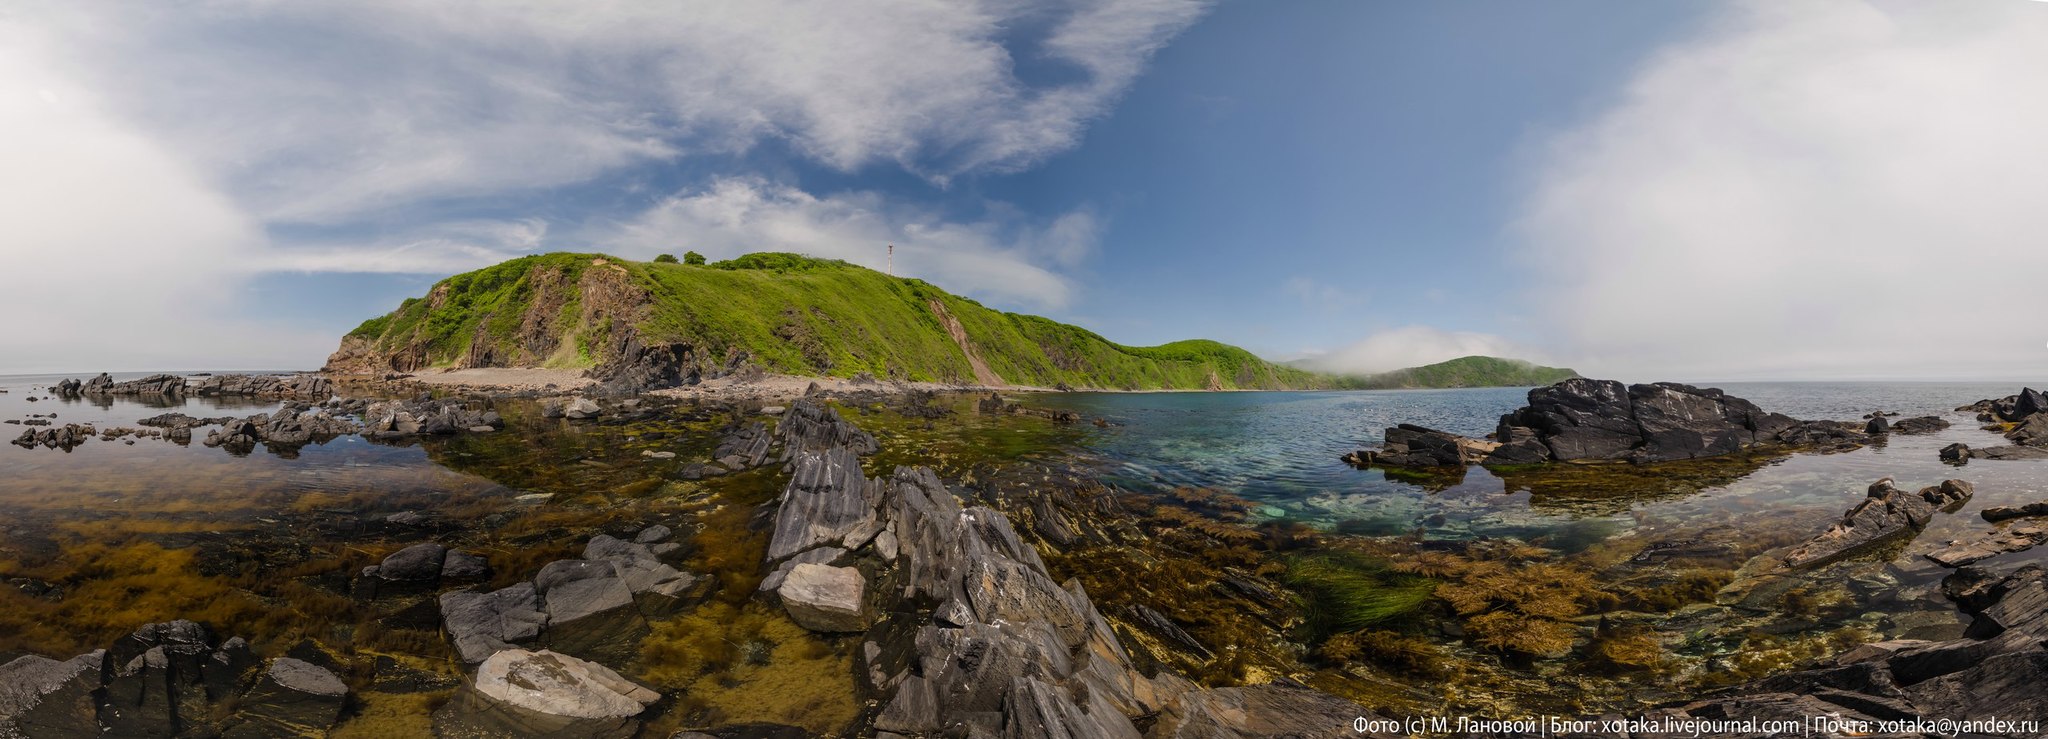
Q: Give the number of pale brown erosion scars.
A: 1